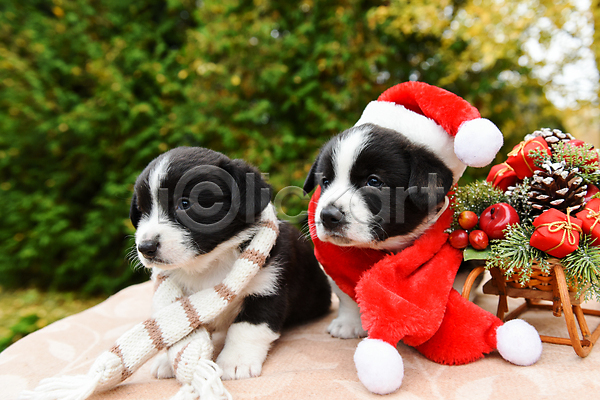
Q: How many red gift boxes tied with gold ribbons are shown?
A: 4